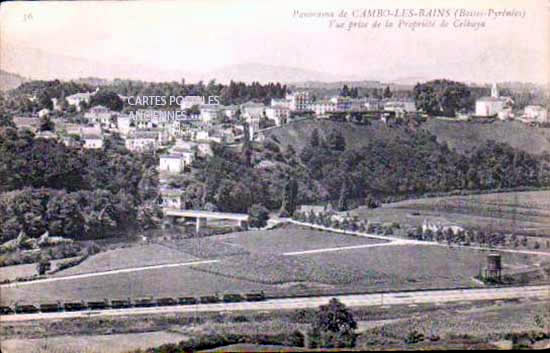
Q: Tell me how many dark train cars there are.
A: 12